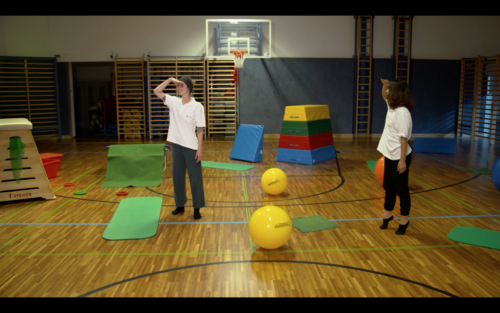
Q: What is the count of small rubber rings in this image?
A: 3